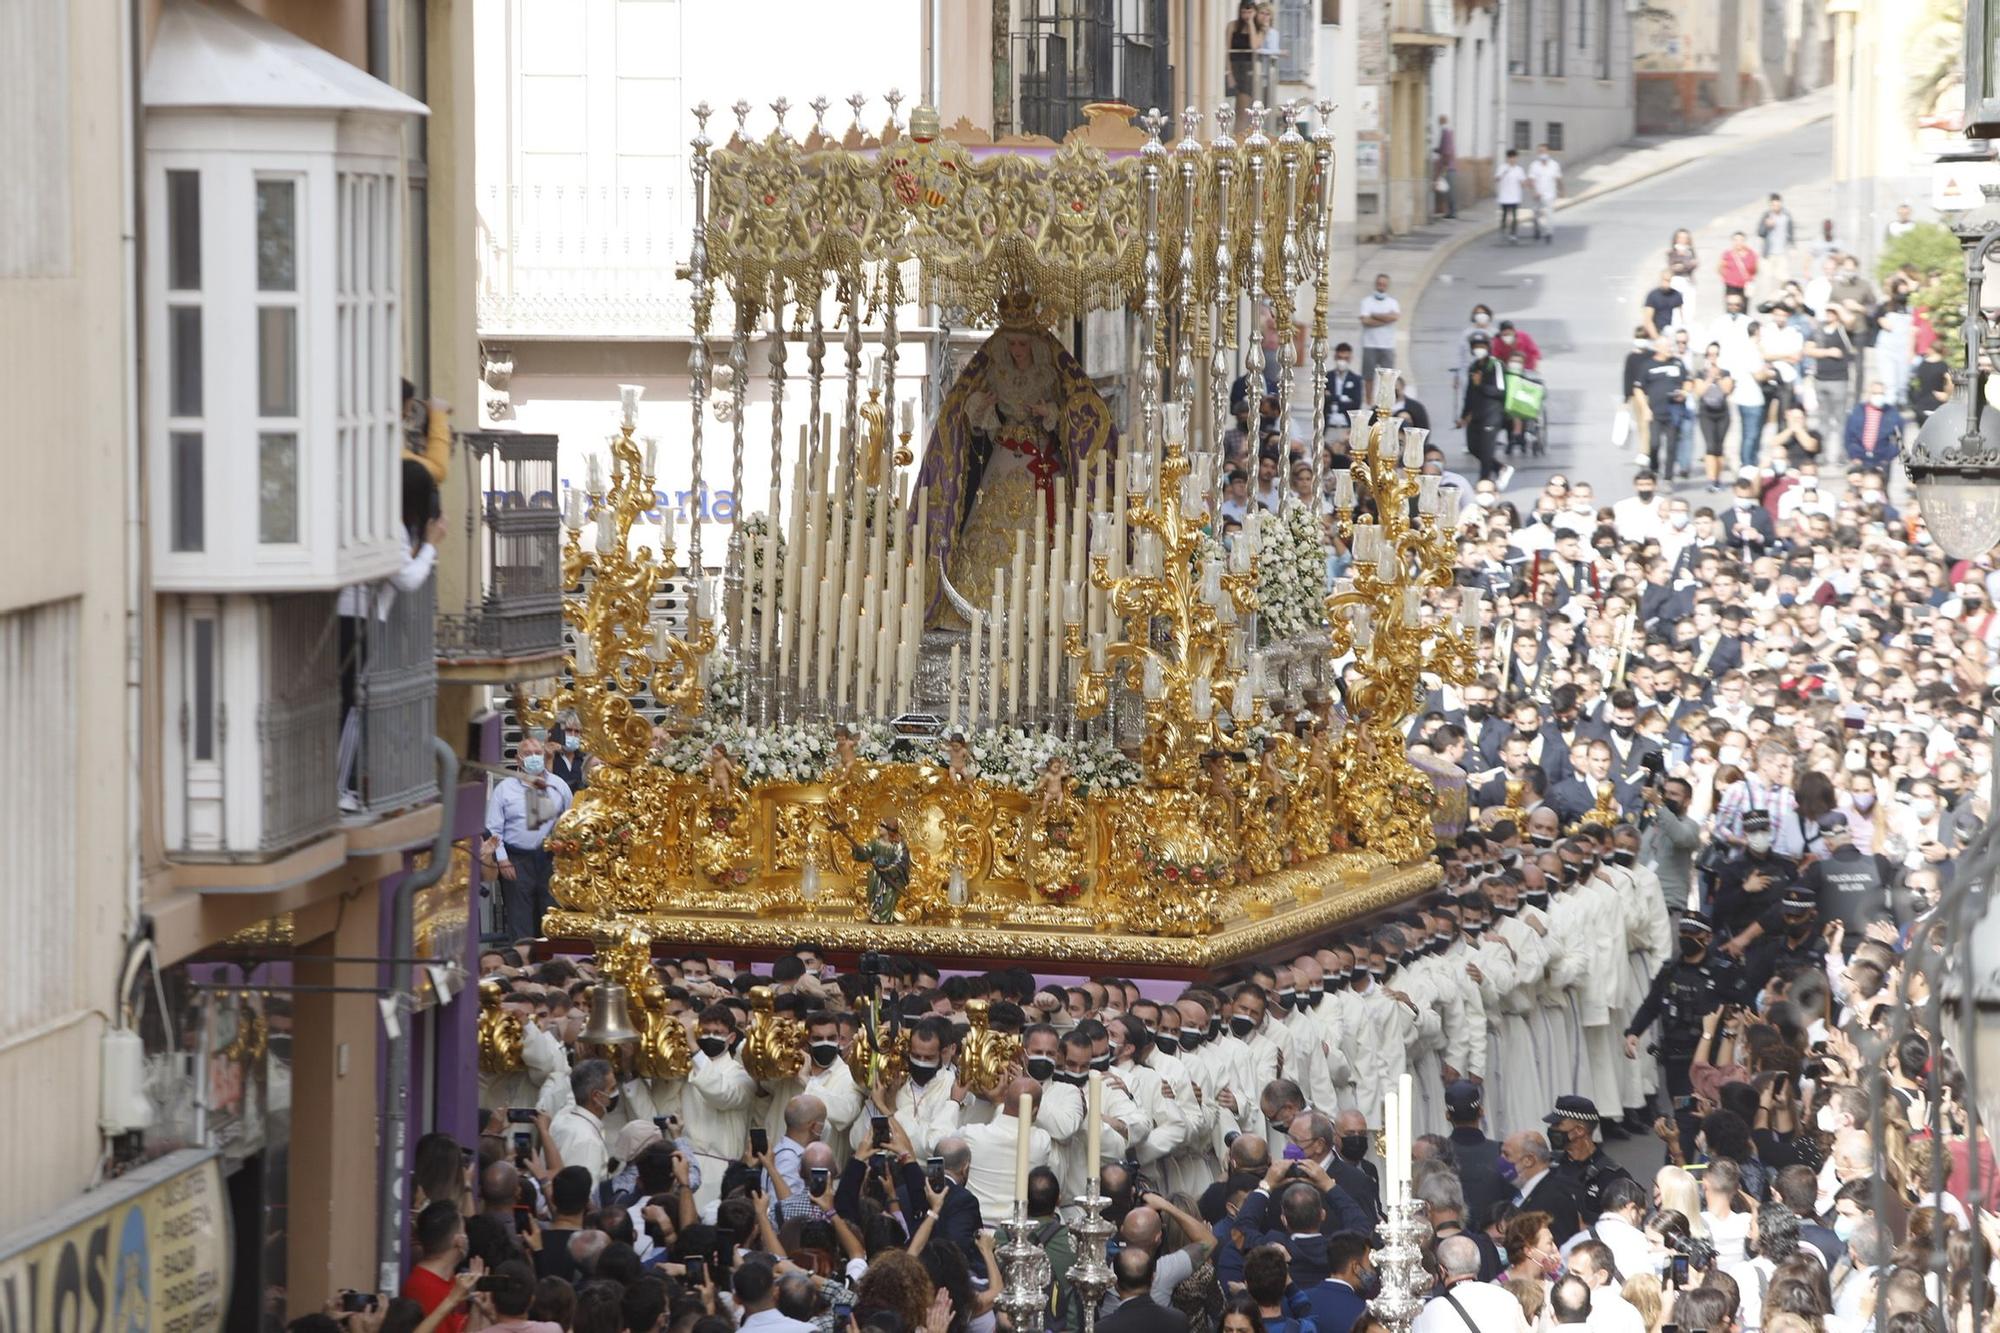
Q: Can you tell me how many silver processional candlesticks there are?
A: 4